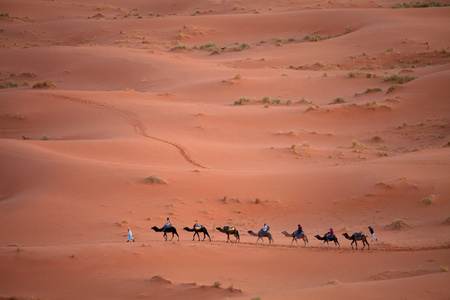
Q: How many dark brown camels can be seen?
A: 5